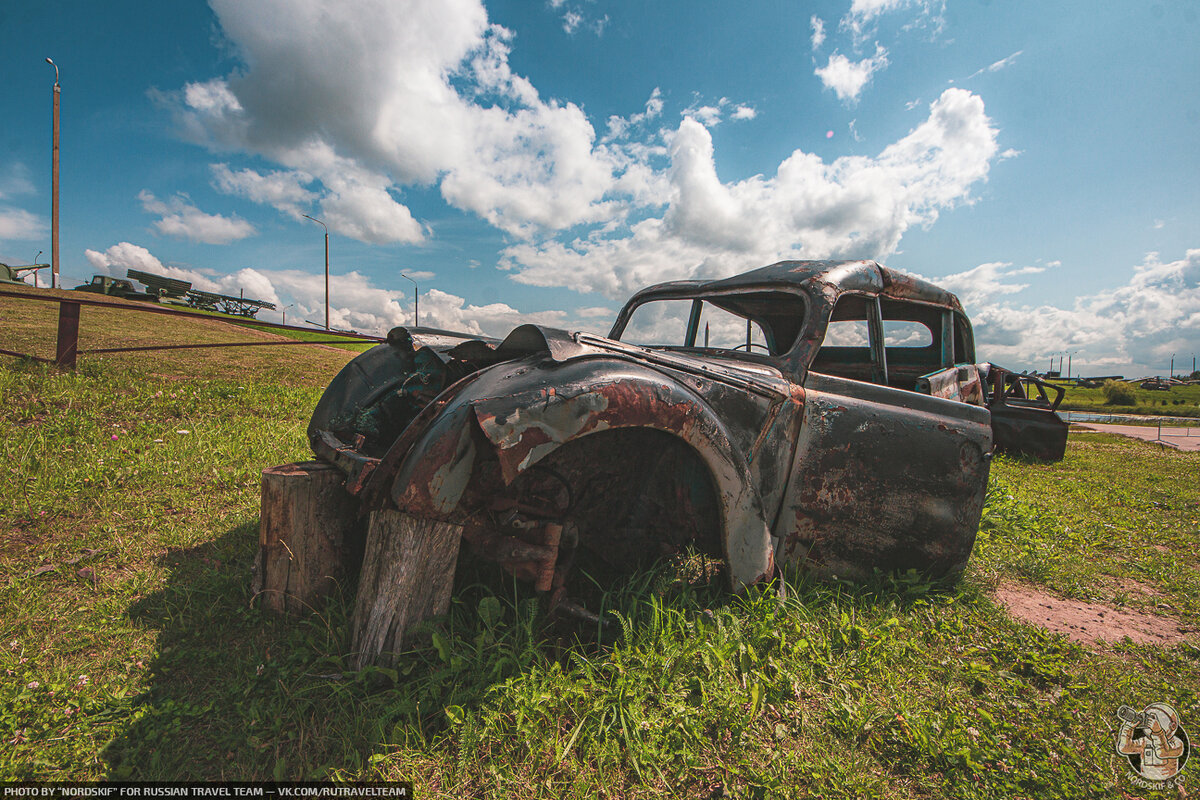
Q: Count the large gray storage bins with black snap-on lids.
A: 0